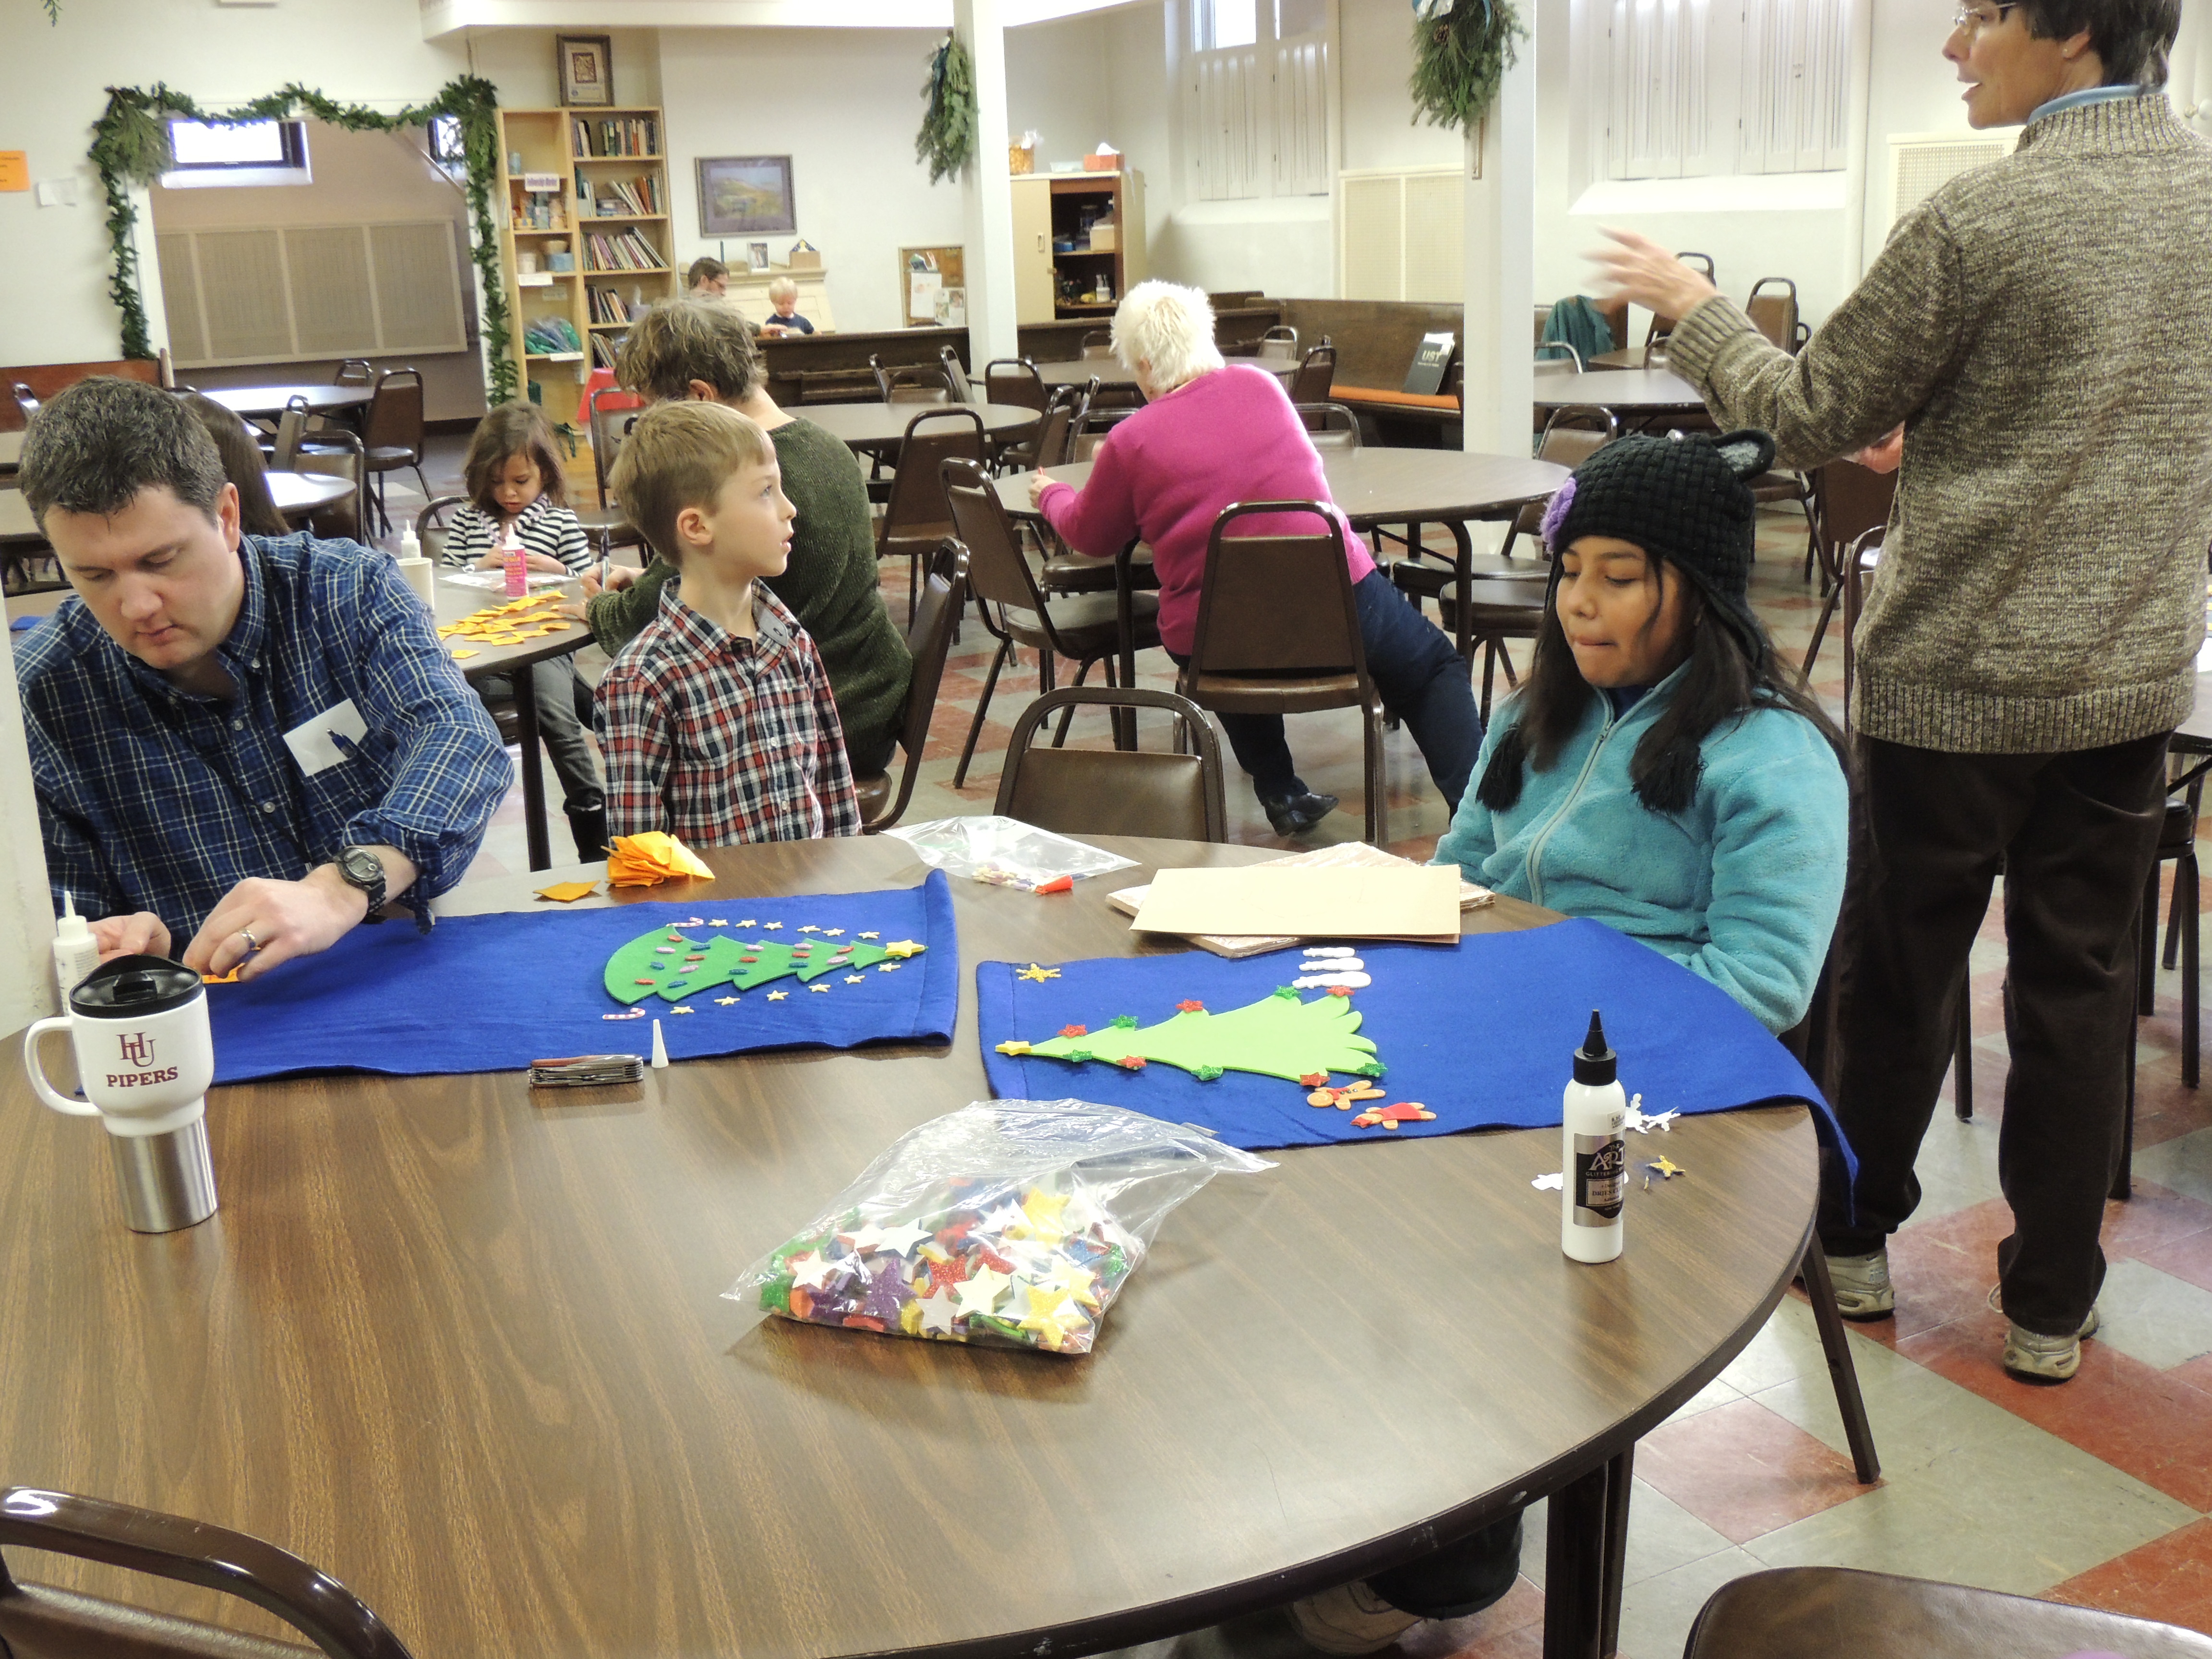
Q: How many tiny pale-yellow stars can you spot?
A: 12